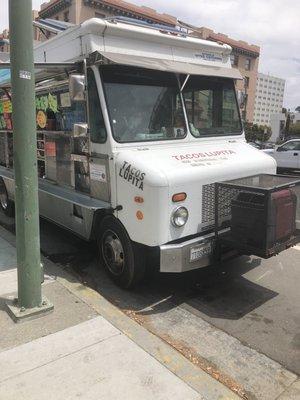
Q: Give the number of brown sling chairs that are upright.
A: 0